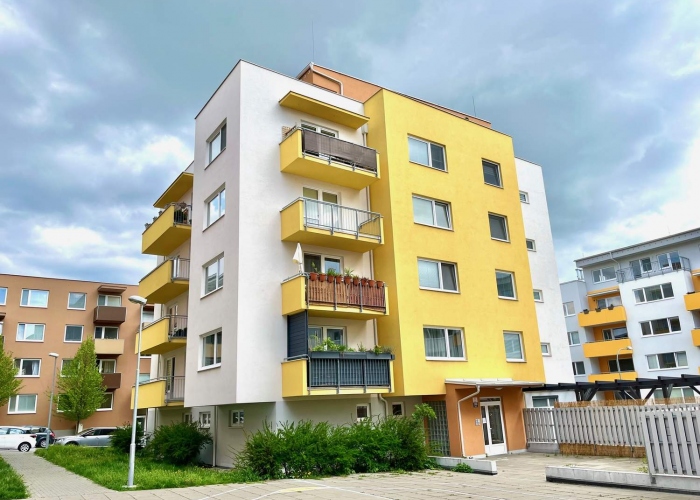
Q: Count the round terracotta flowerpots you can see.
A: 9